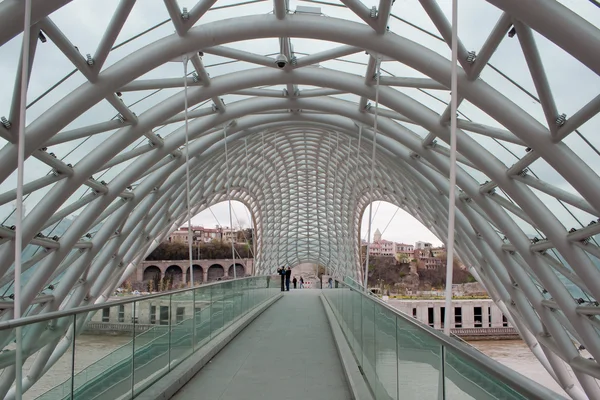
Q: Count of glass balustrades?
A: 2